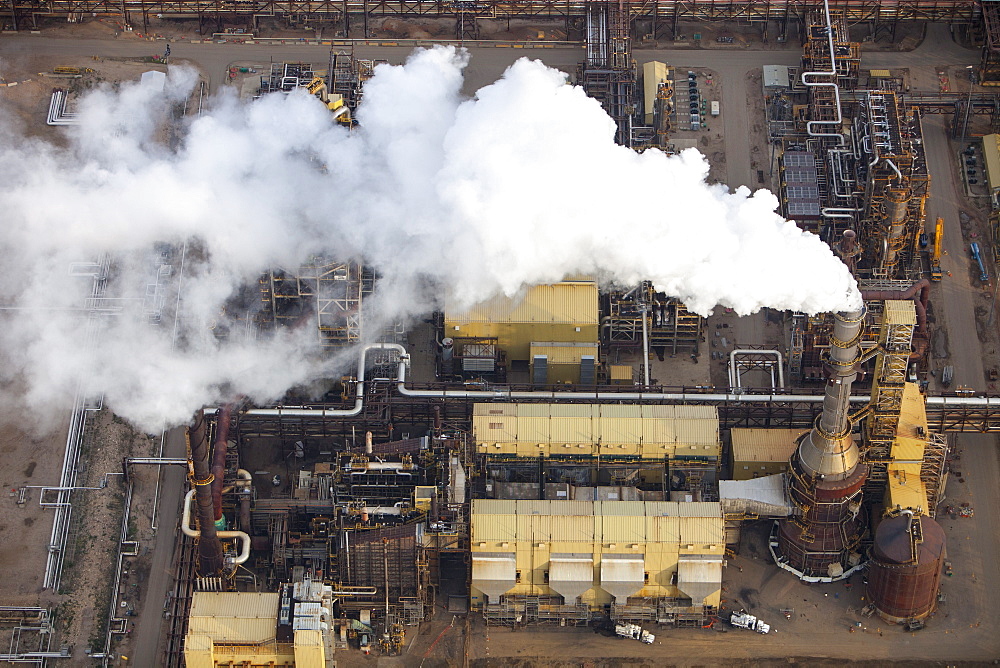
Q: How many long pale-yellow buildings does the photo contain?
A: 2